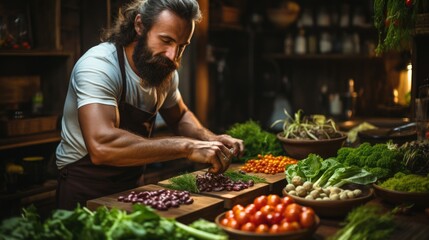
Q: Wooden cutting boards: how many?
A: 3